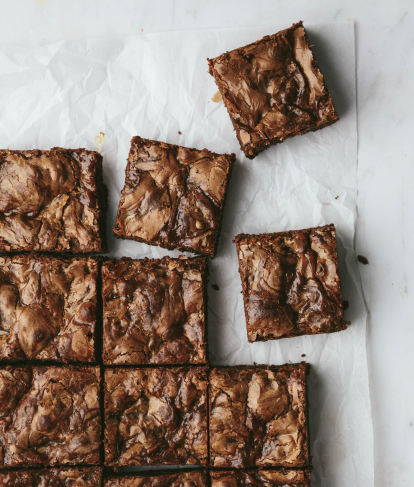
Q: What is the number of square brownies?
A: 12